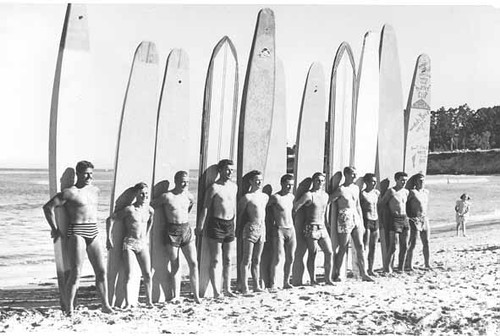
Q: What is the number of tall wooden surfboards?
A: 11